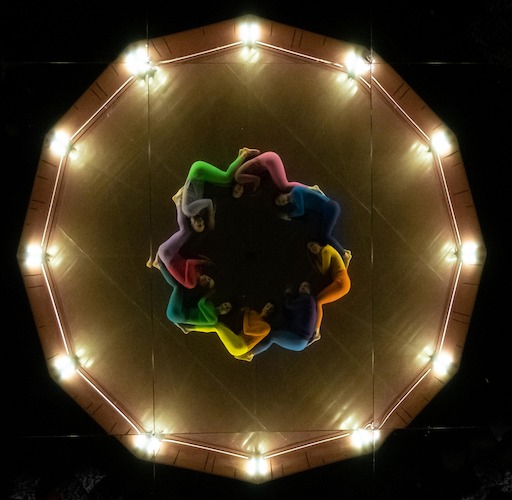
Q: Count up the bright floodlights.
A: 12